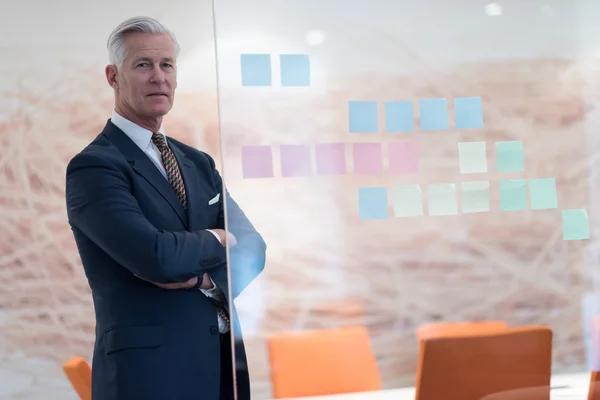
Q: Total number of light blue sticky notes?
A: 7